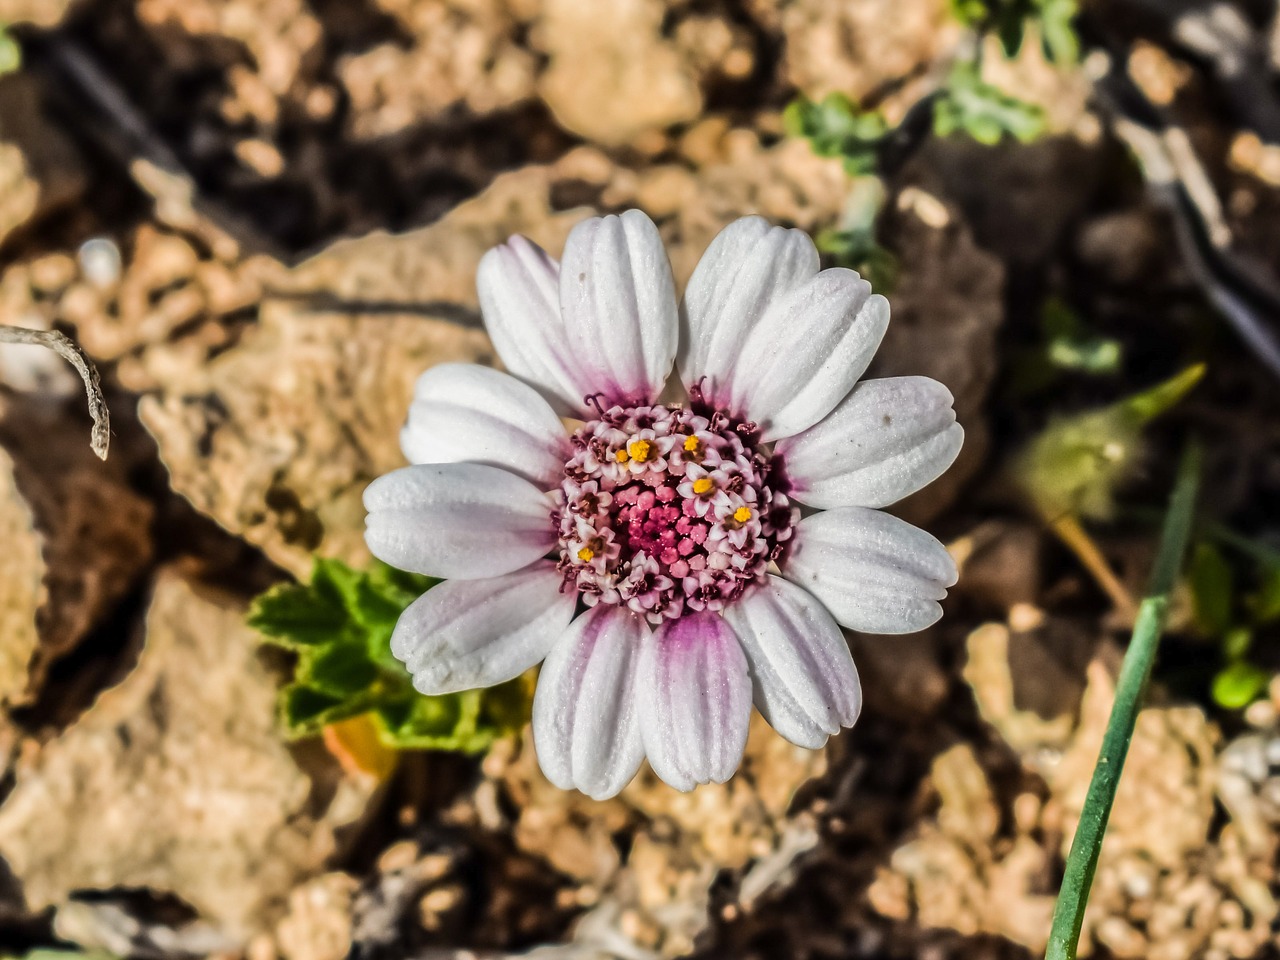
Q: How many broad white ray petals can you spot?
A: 12